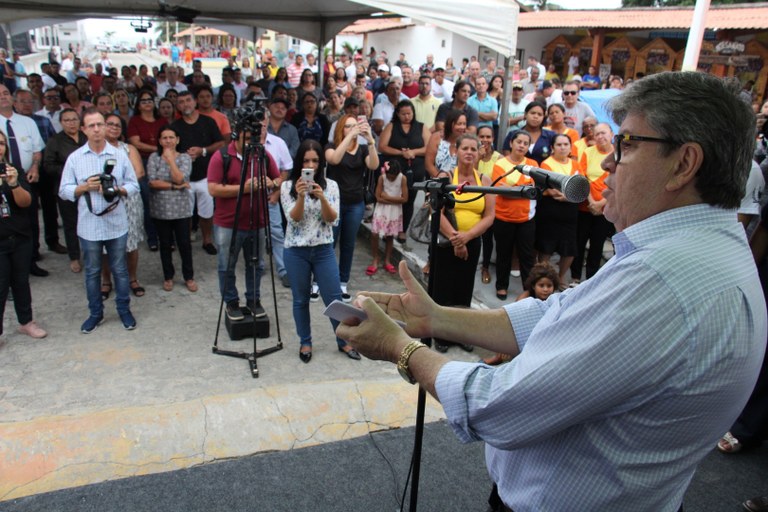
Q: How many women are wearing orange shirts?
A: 5